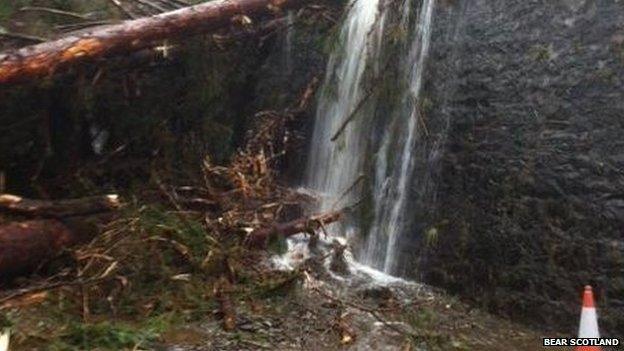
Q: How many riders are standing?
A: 0